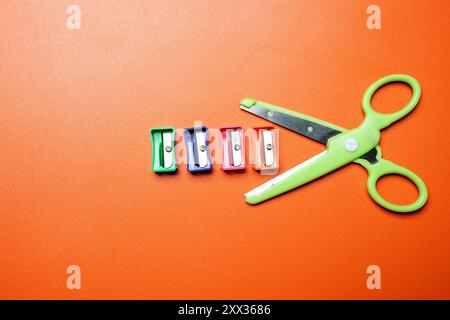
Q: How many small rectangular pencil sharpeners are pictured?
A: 4